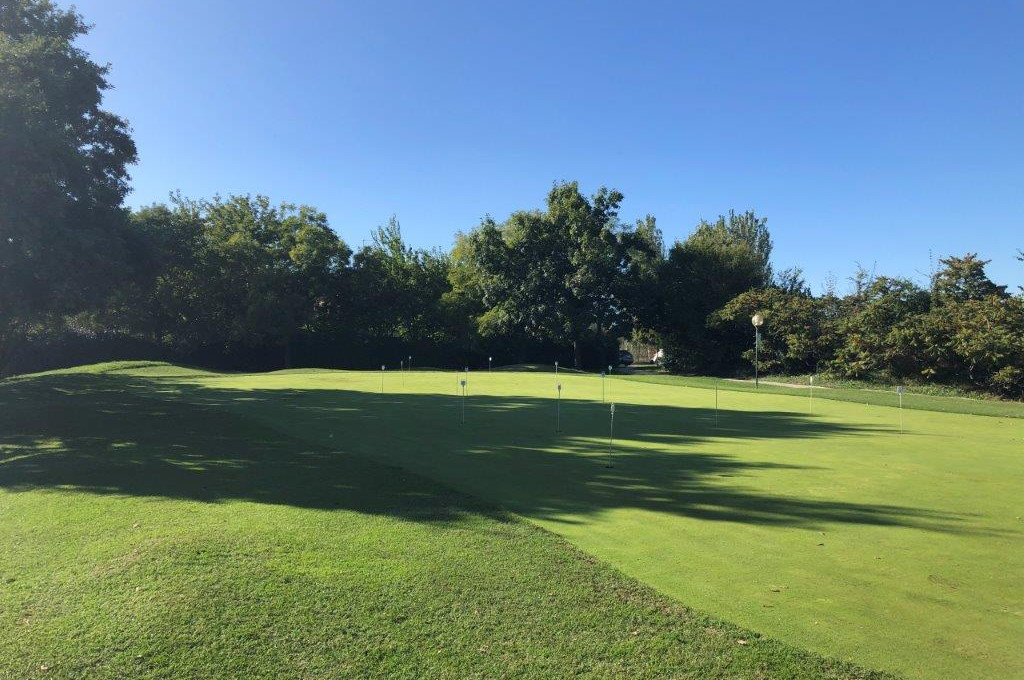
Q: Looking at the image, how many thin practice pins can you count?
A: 14